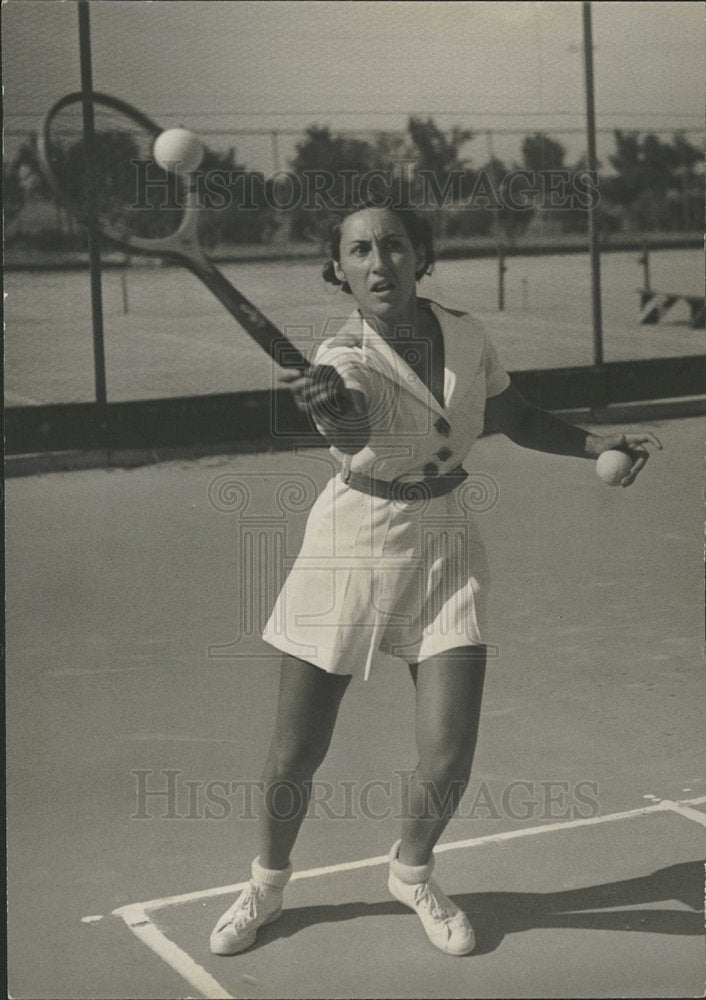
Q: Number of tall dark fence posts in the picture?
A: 2